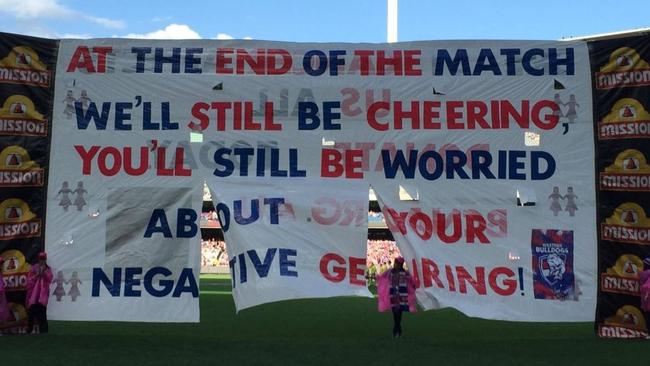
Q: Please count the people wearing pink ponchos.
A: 4